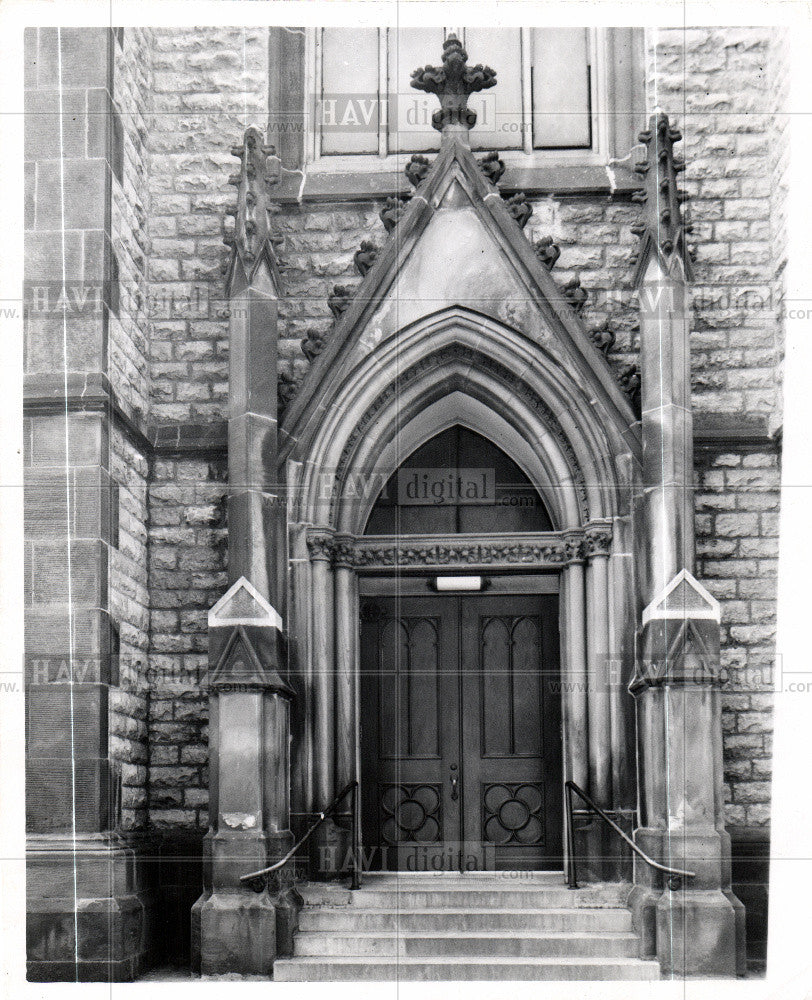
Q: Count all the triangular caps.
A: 2